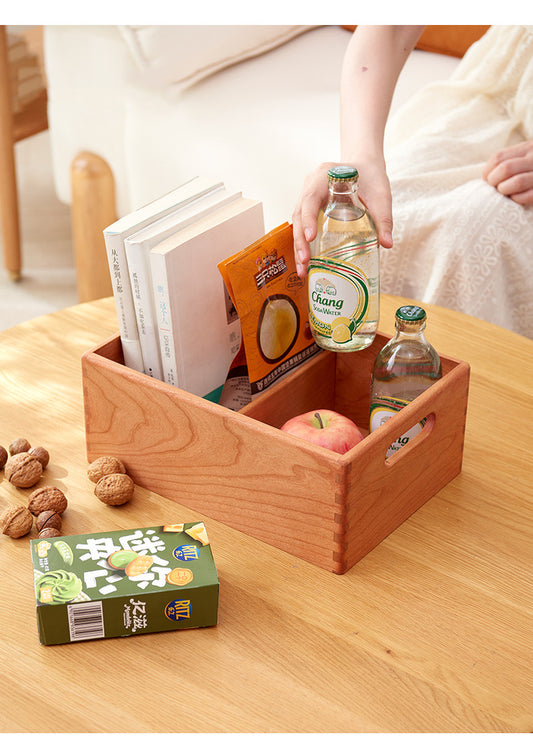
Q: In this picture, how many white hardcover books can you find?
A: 3